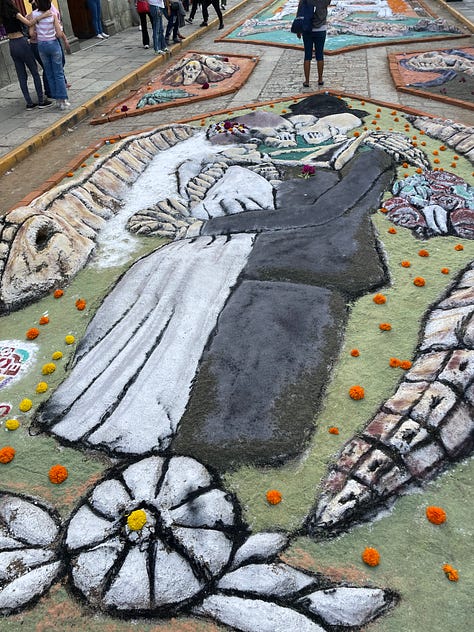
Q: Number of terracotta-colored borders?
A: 4